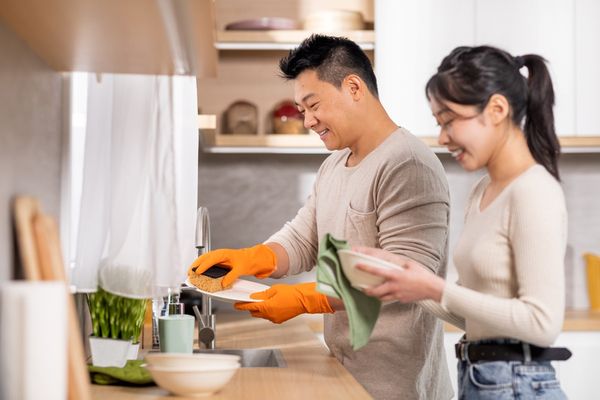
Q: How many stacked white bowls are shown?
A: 2